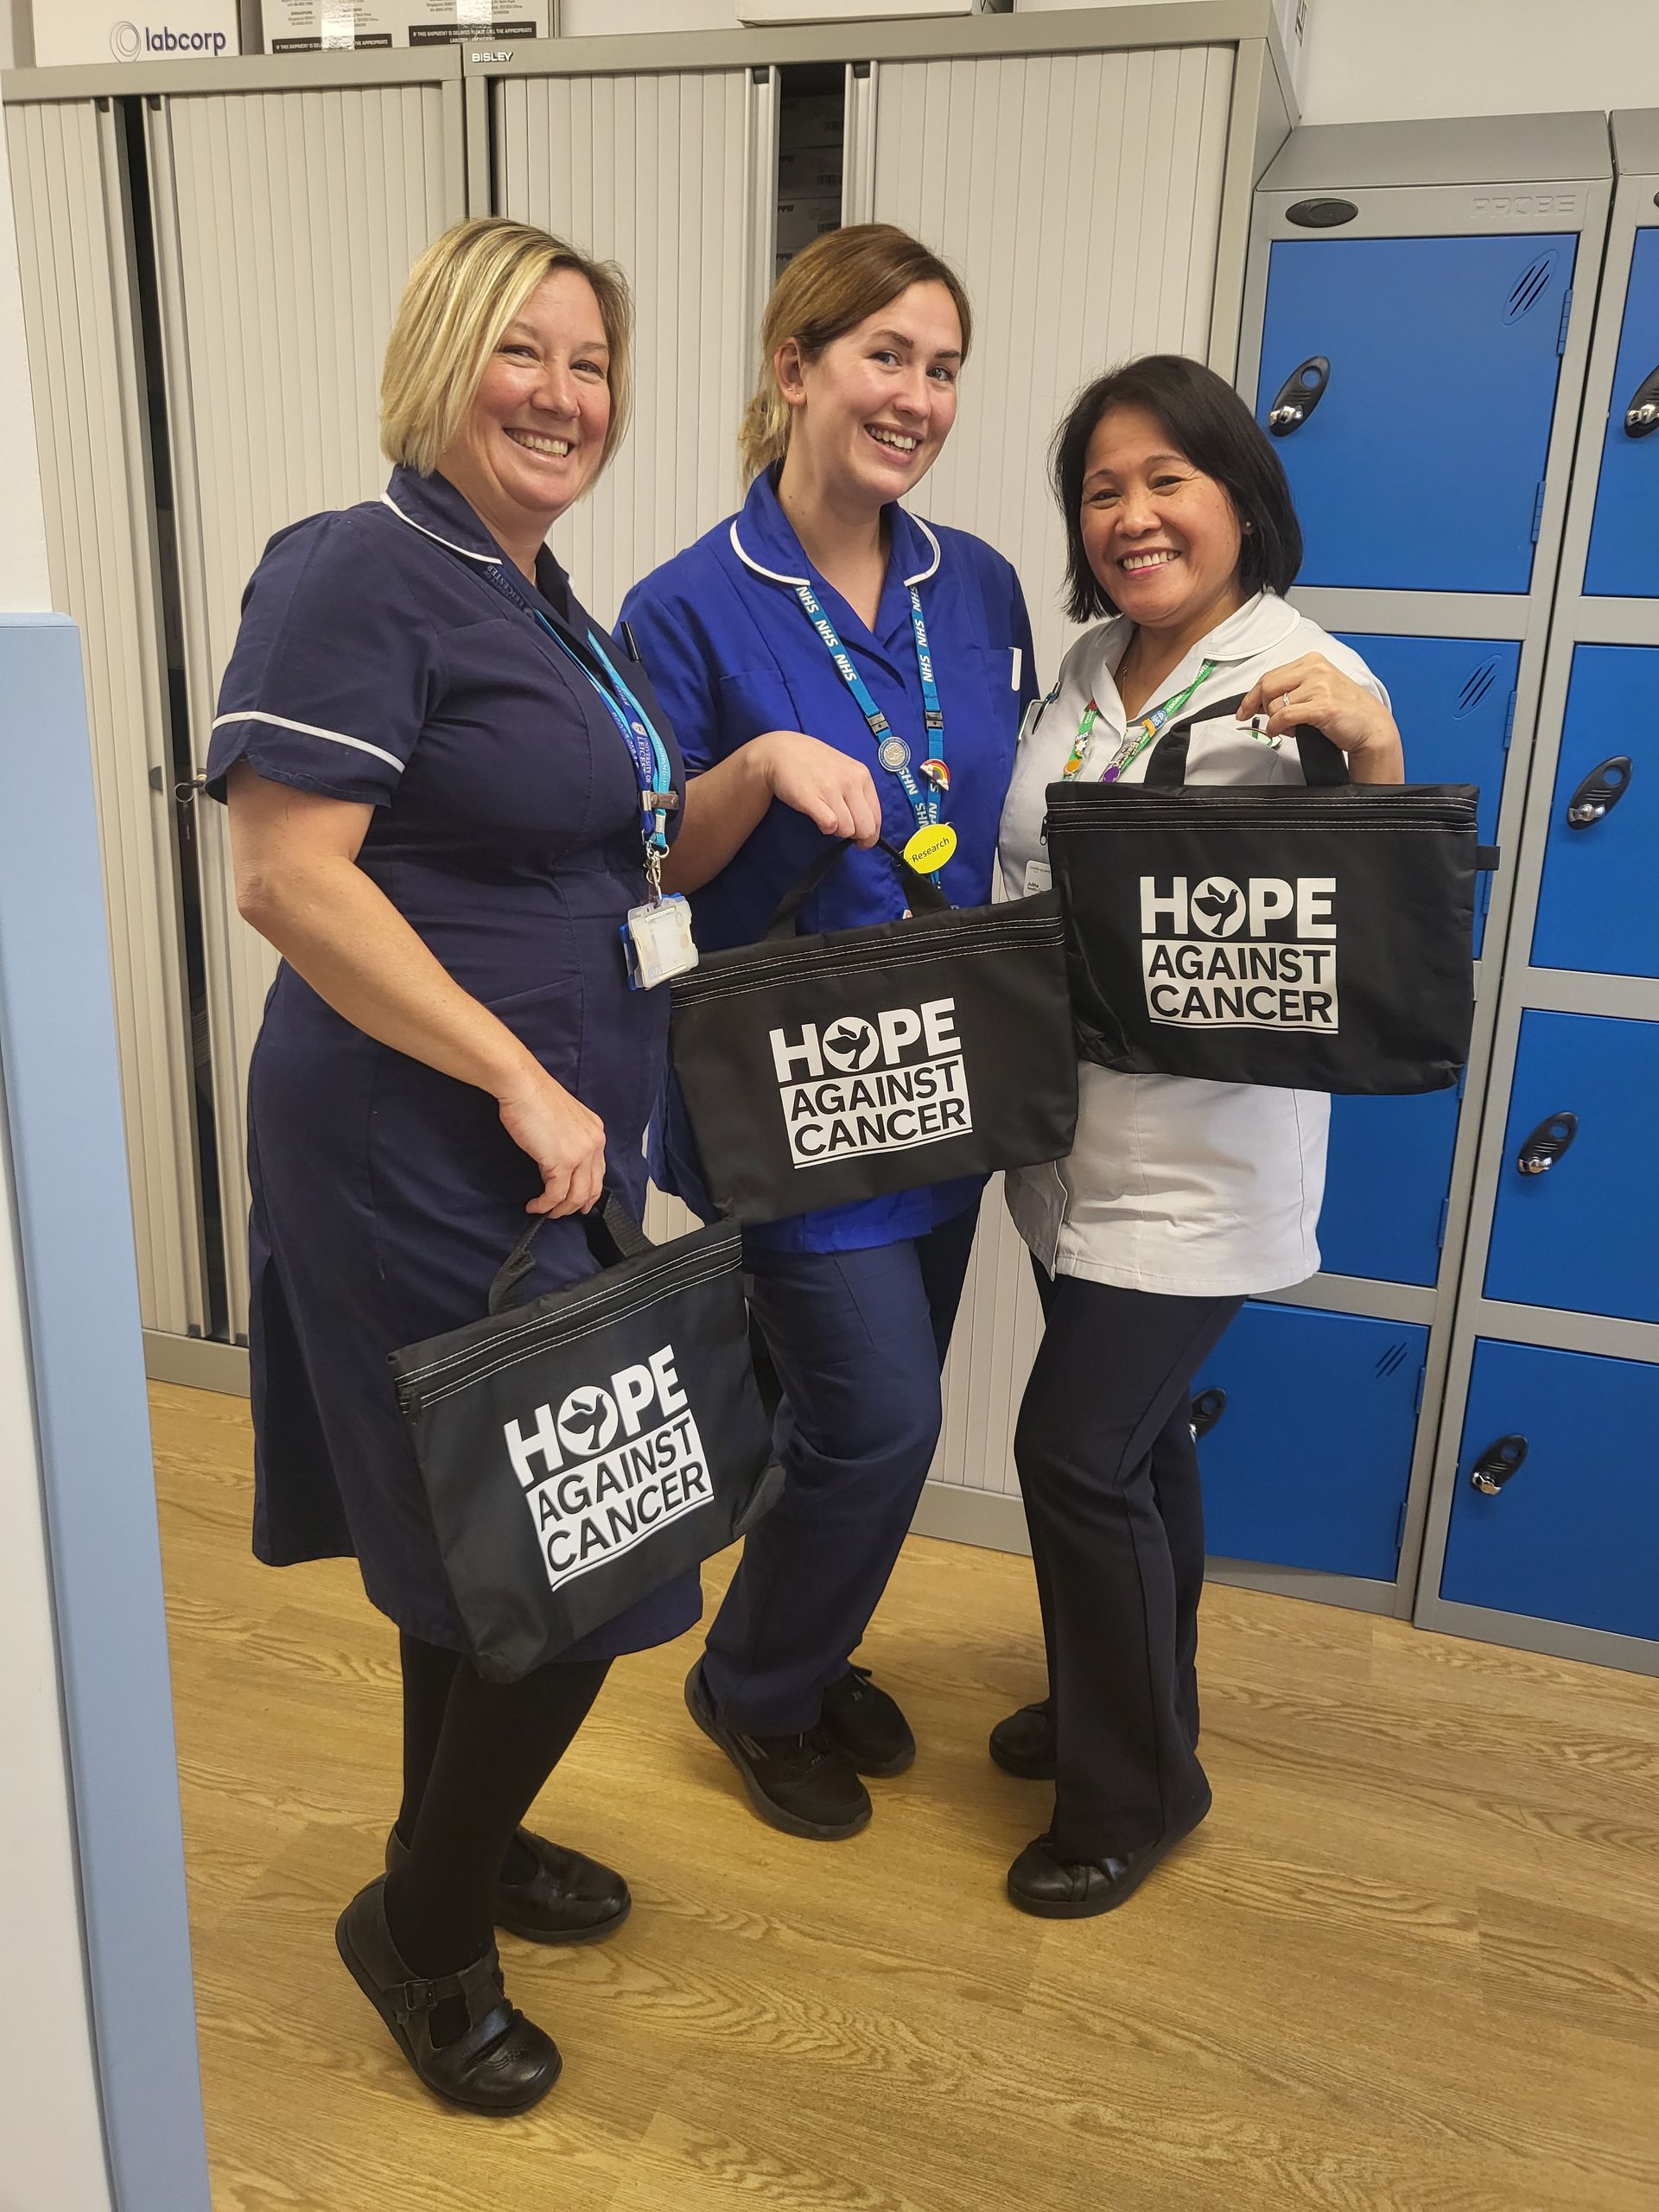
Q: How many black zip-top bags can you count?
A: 3